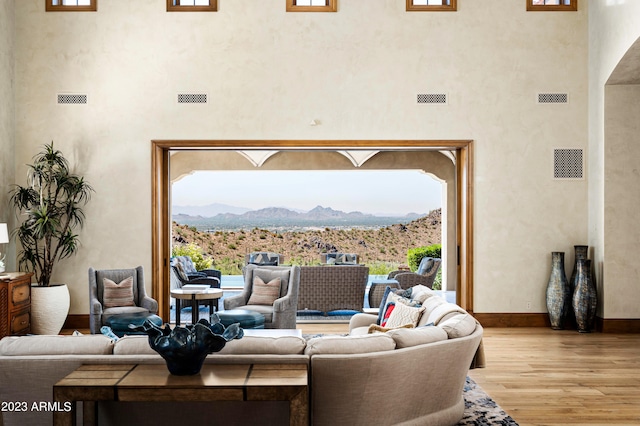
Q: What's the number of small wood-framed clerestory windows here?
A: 5